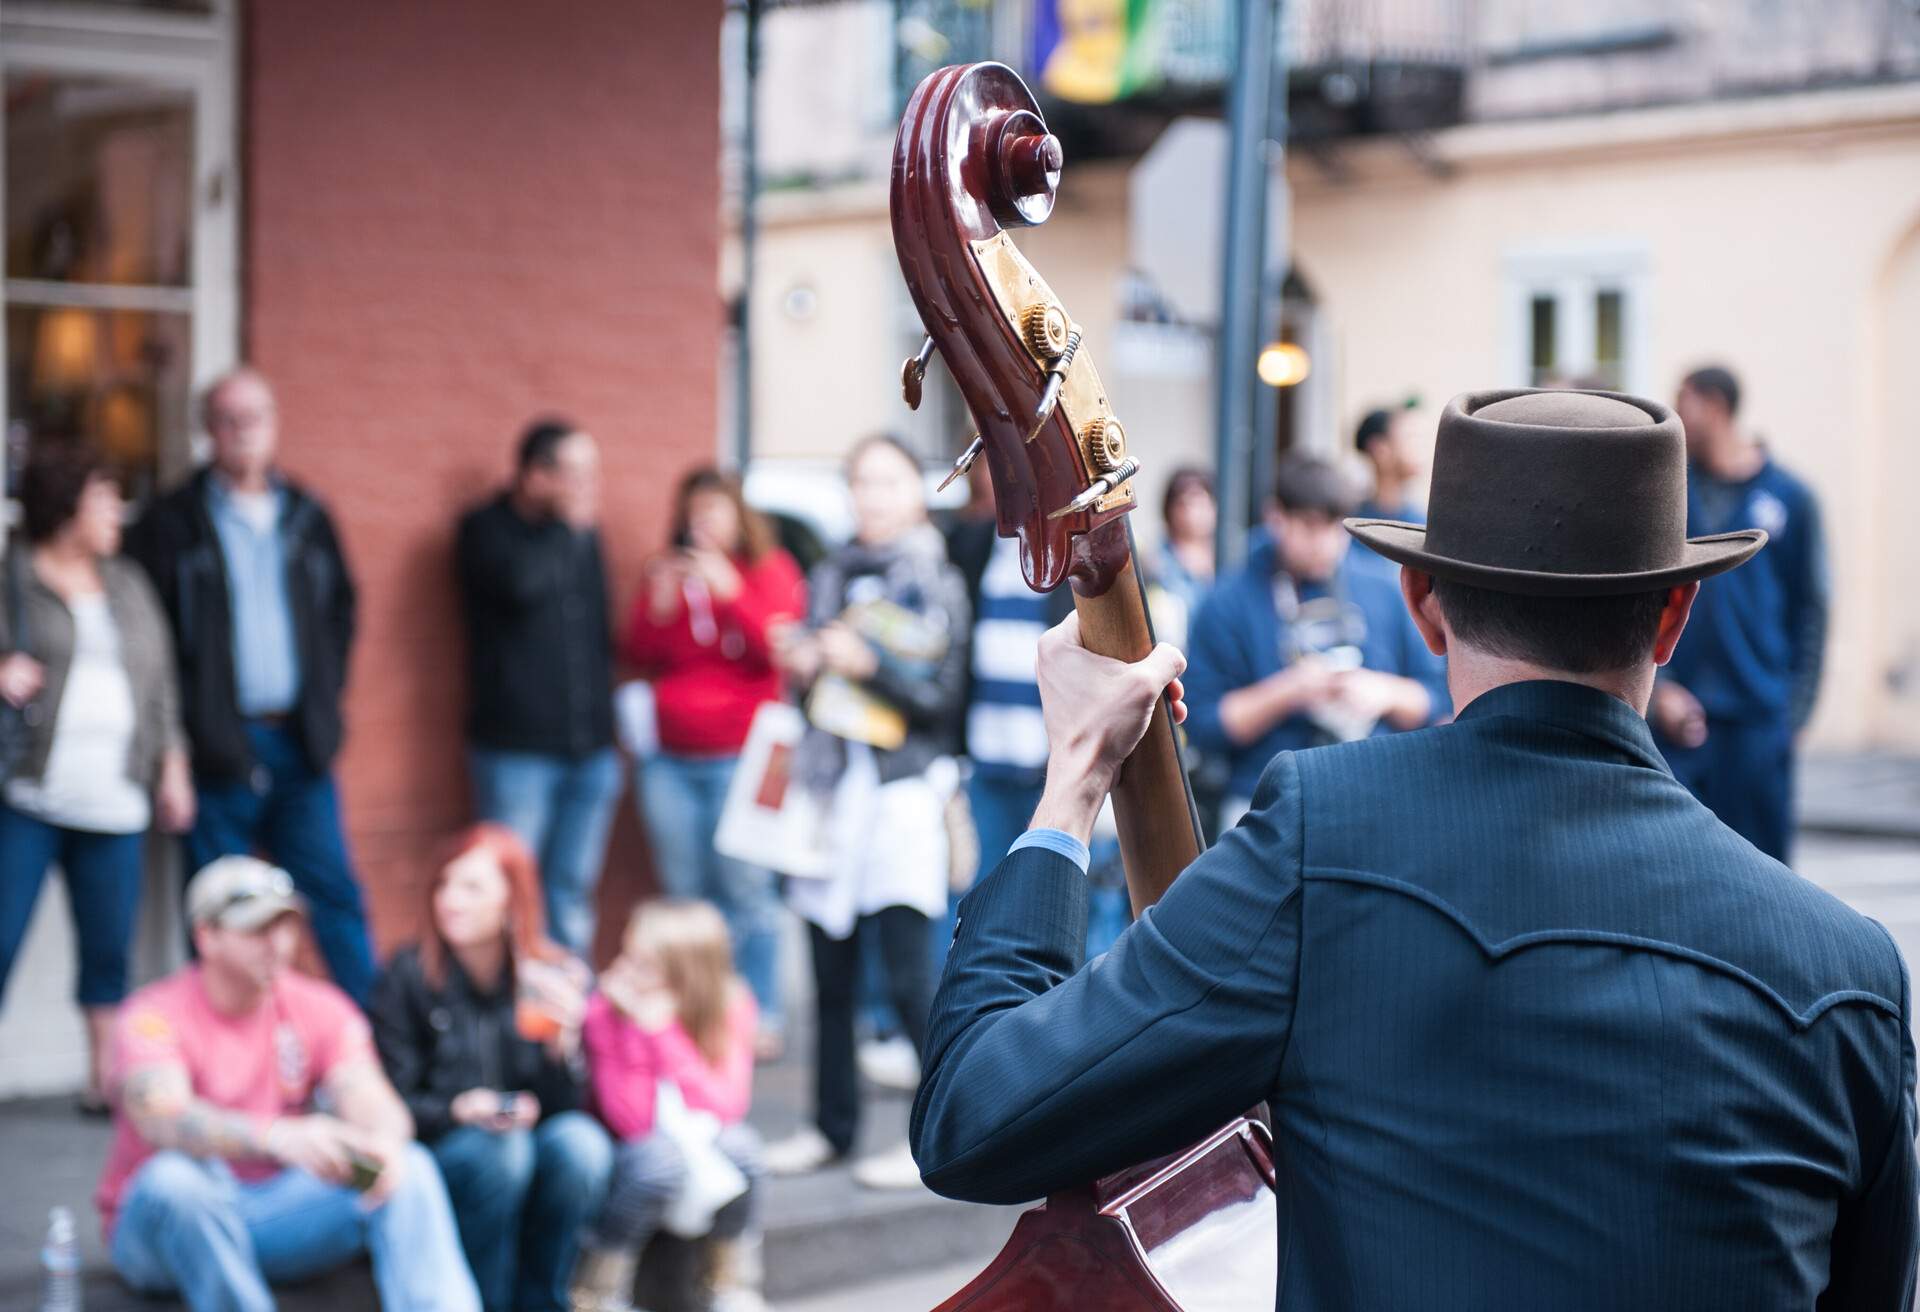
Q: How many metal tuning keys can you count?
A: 4